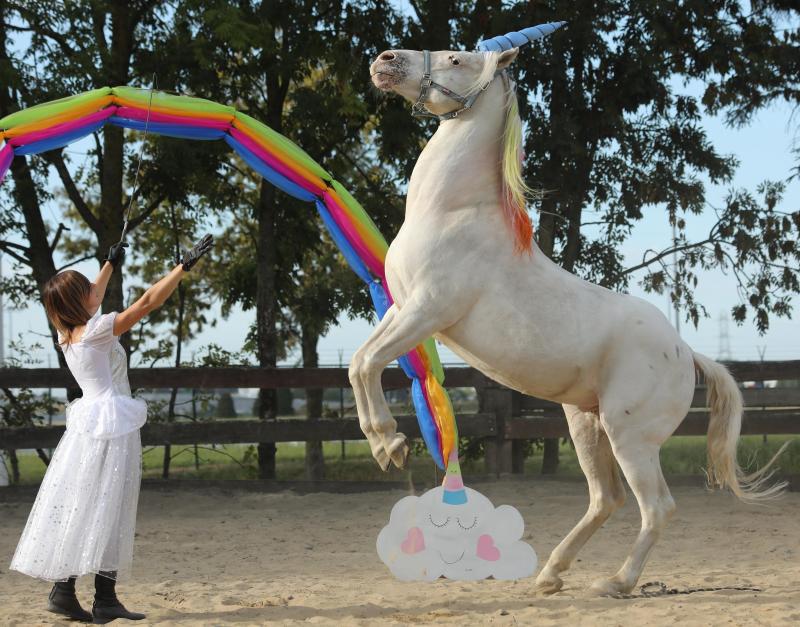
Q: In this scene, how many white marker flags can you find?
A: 0